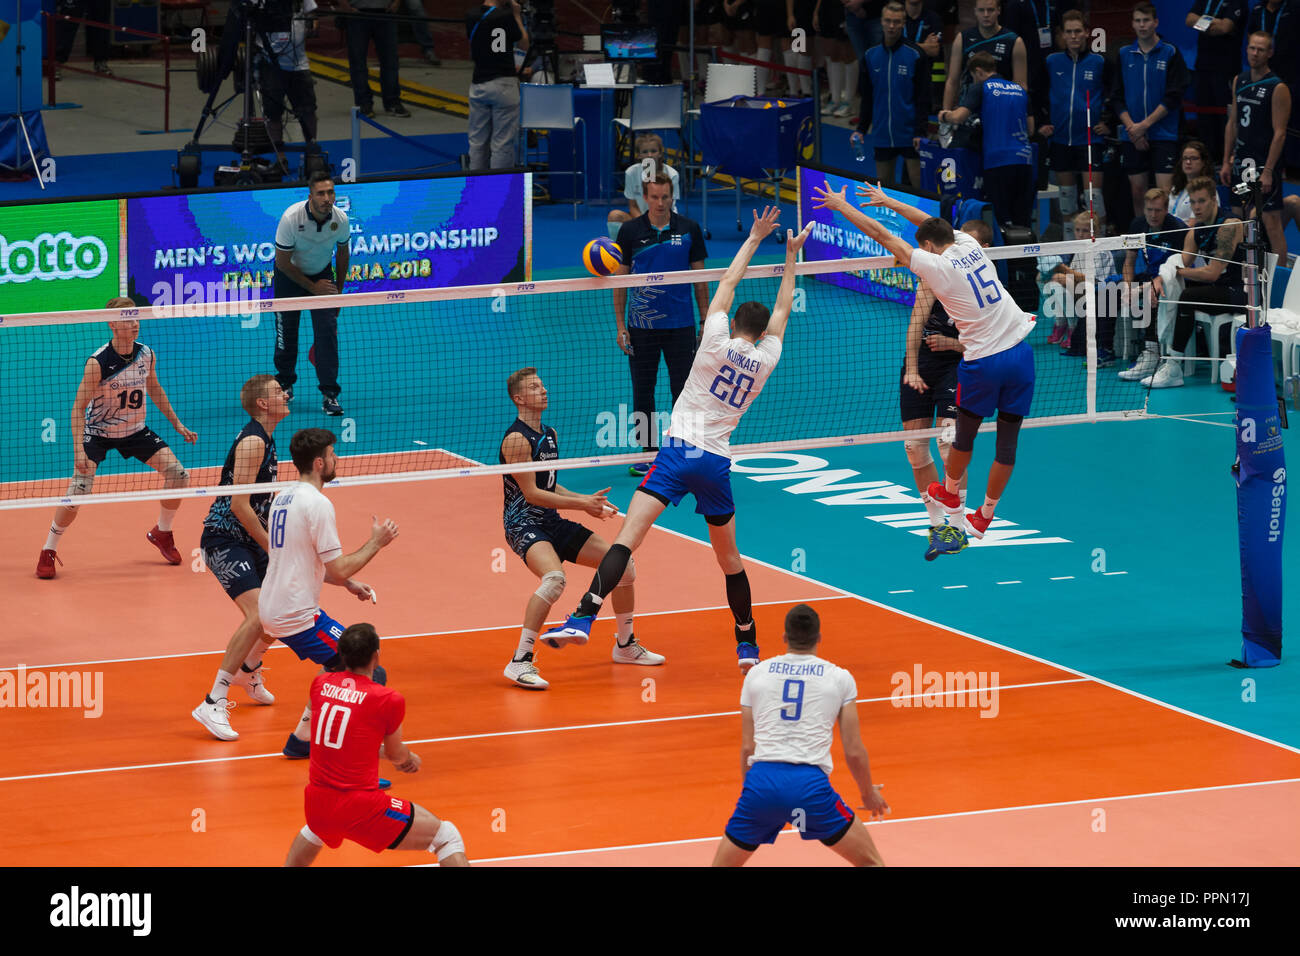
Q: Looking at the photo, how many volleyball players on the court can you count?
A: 9